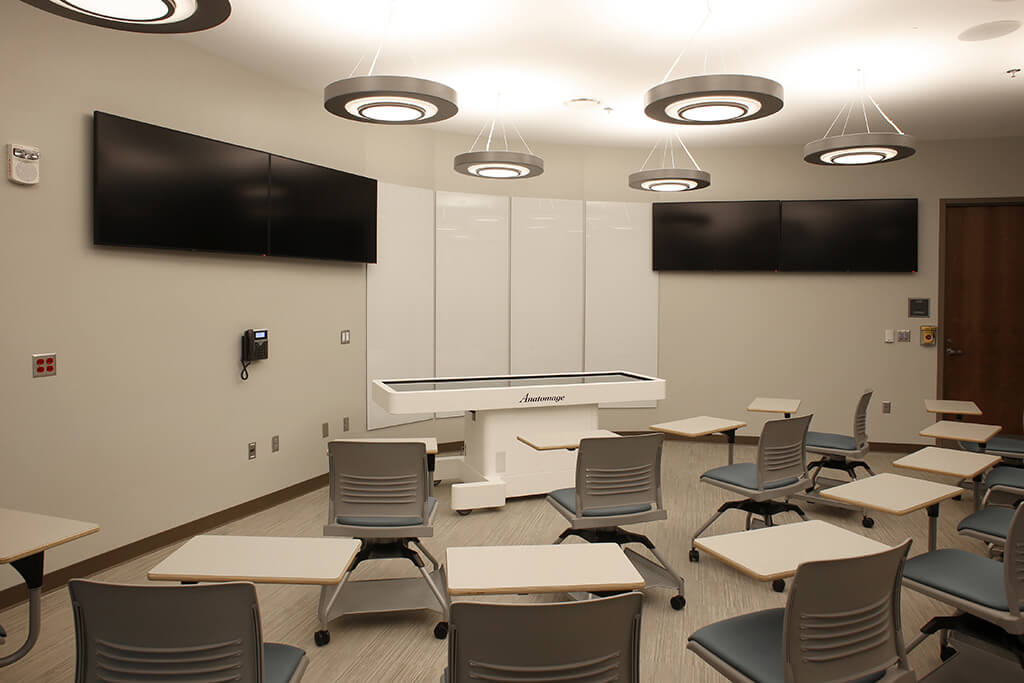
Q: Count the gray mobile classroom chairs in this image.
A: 11